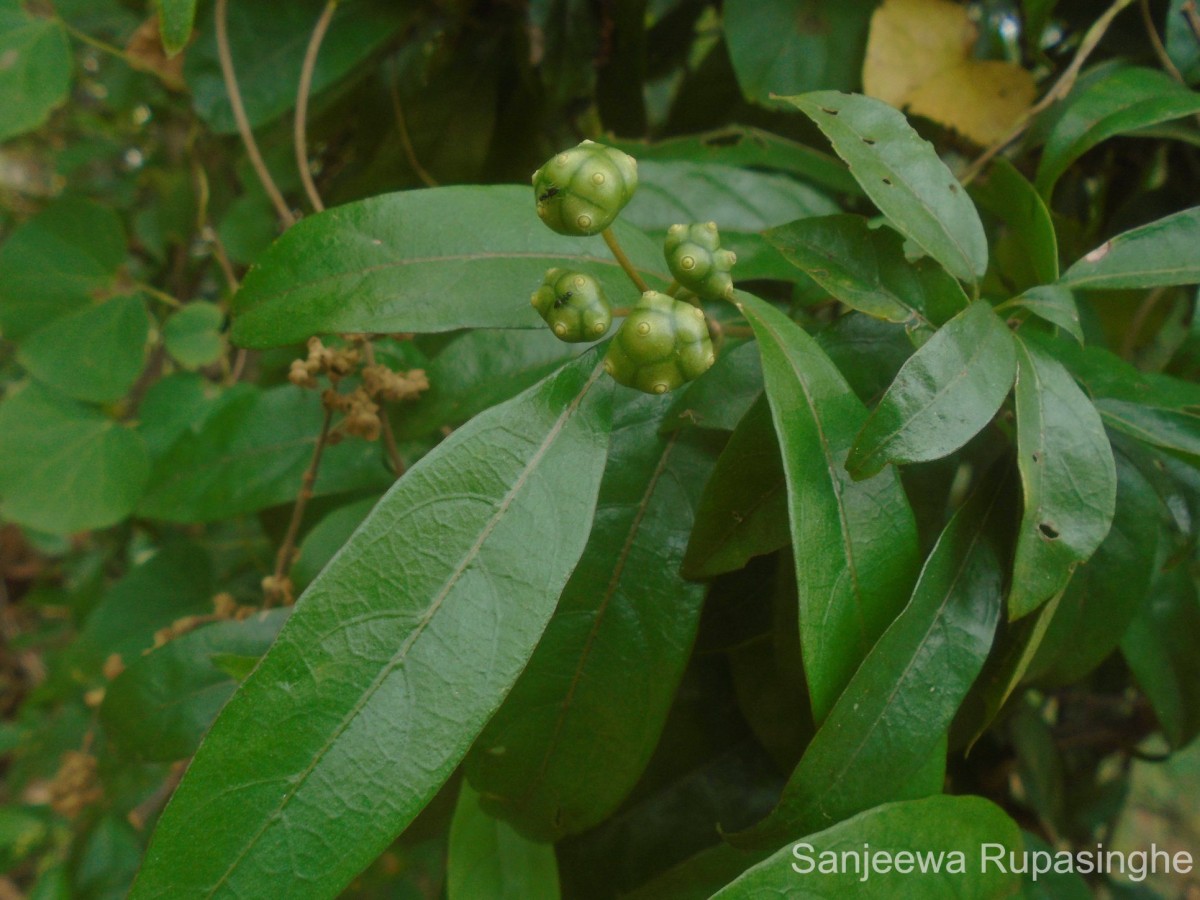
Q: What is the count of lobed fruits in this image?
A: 4